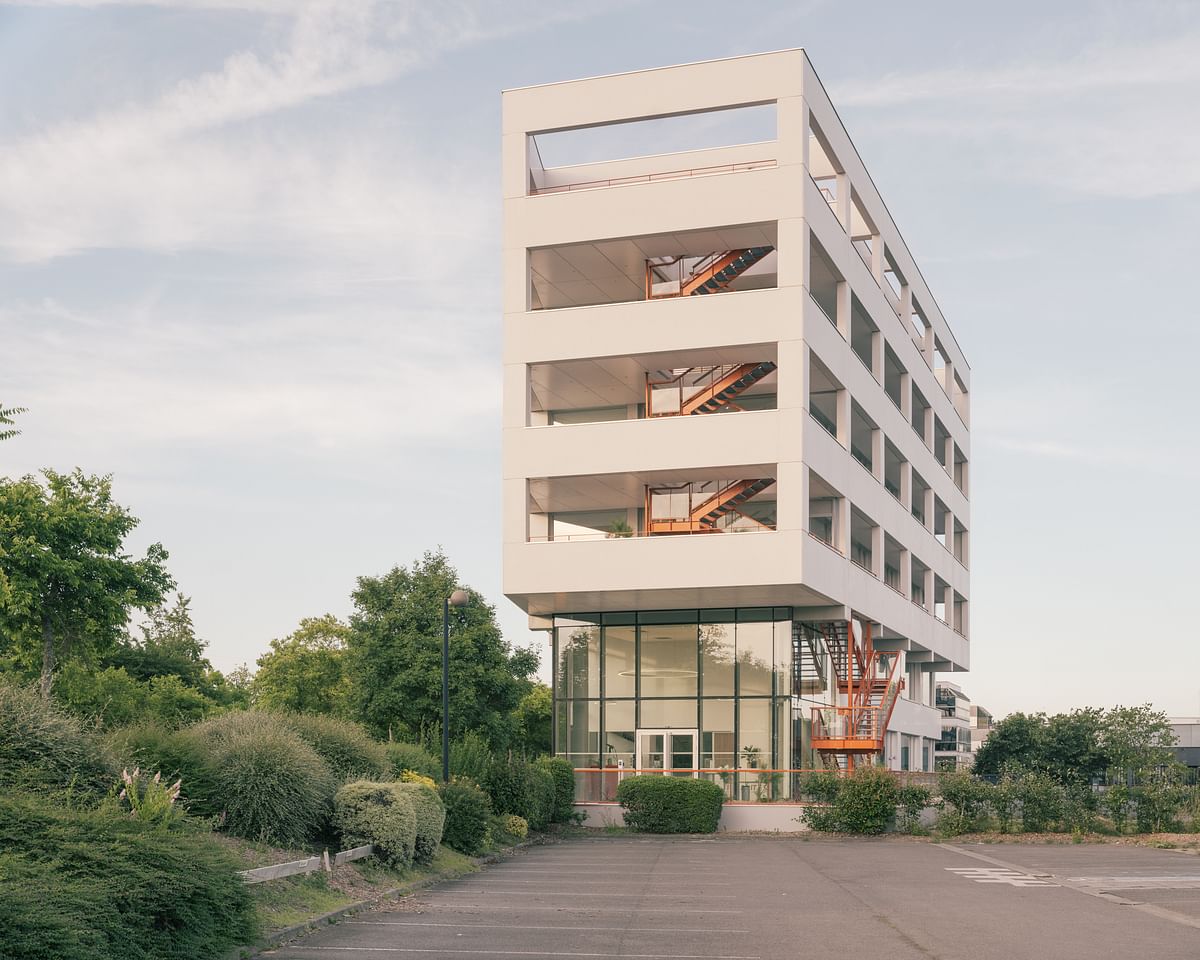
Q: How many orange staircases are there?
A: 4